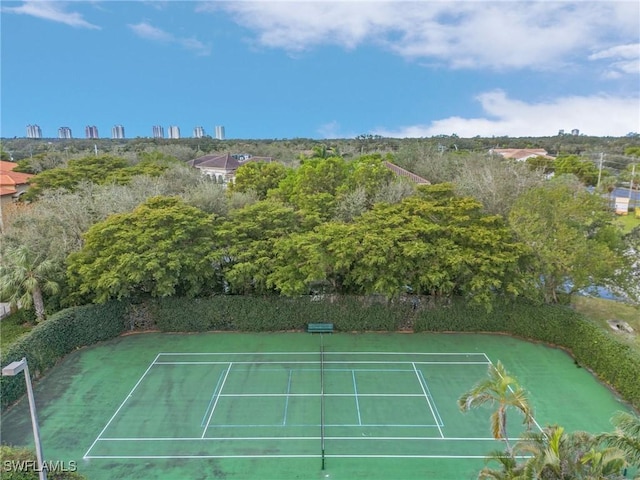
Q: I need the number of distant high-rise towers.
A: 8